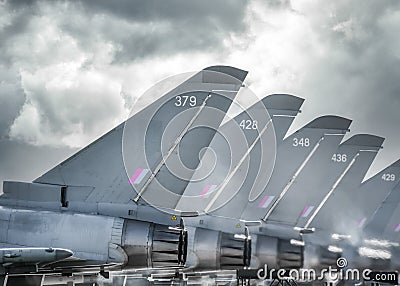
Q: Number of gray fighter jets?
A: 5